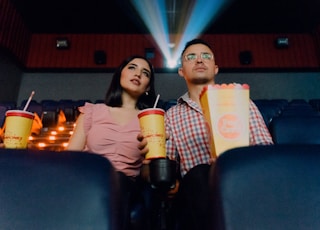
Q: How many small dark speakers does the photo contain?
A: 2